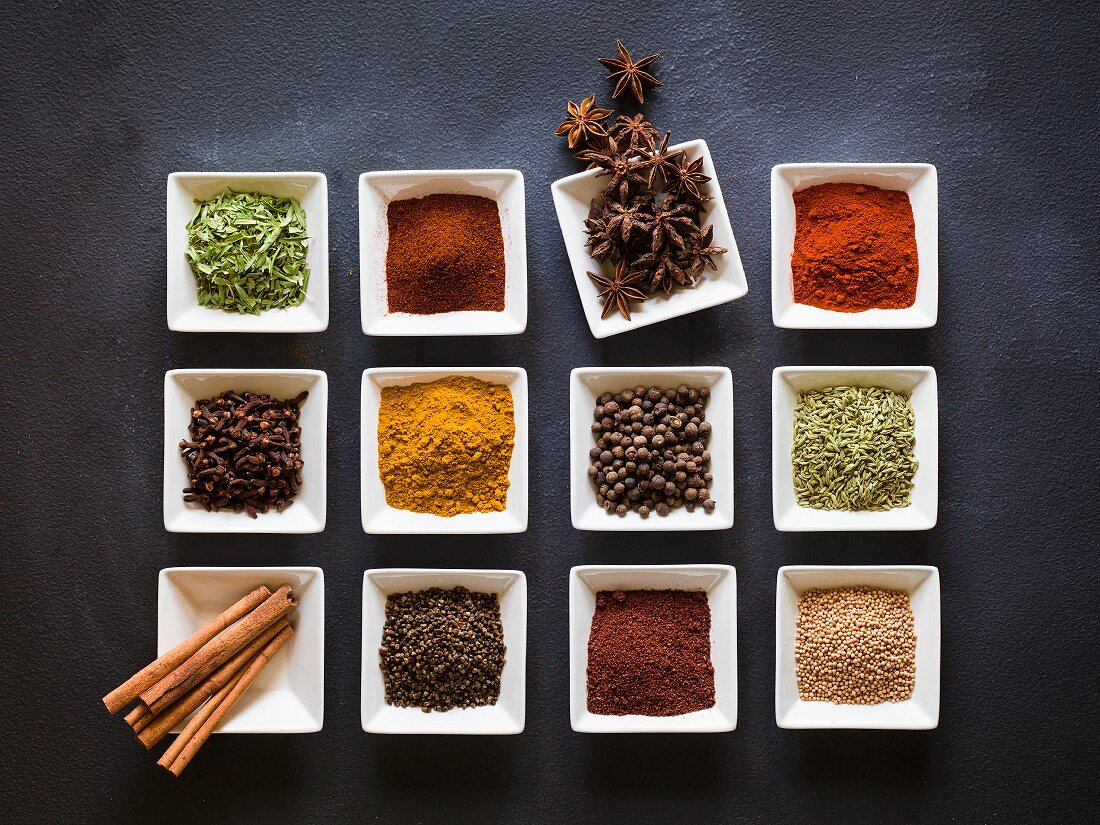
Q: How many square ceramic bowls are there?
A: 12